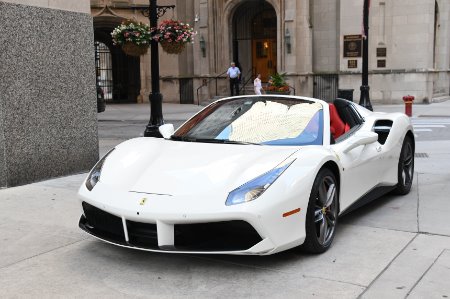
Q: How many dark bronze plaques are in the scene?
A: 4